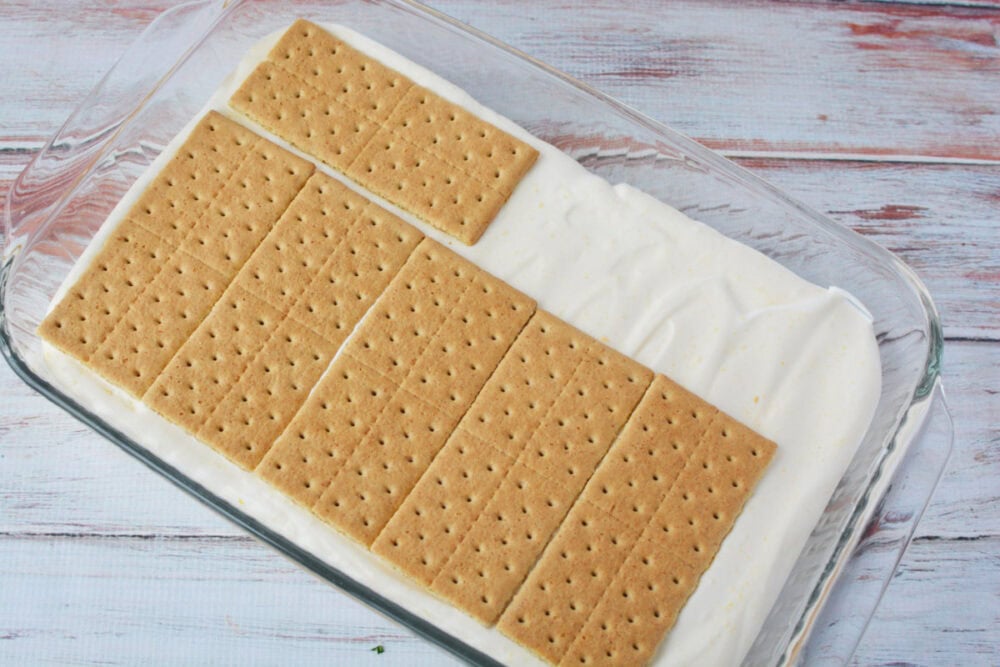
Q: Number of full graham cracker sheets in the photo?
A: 6